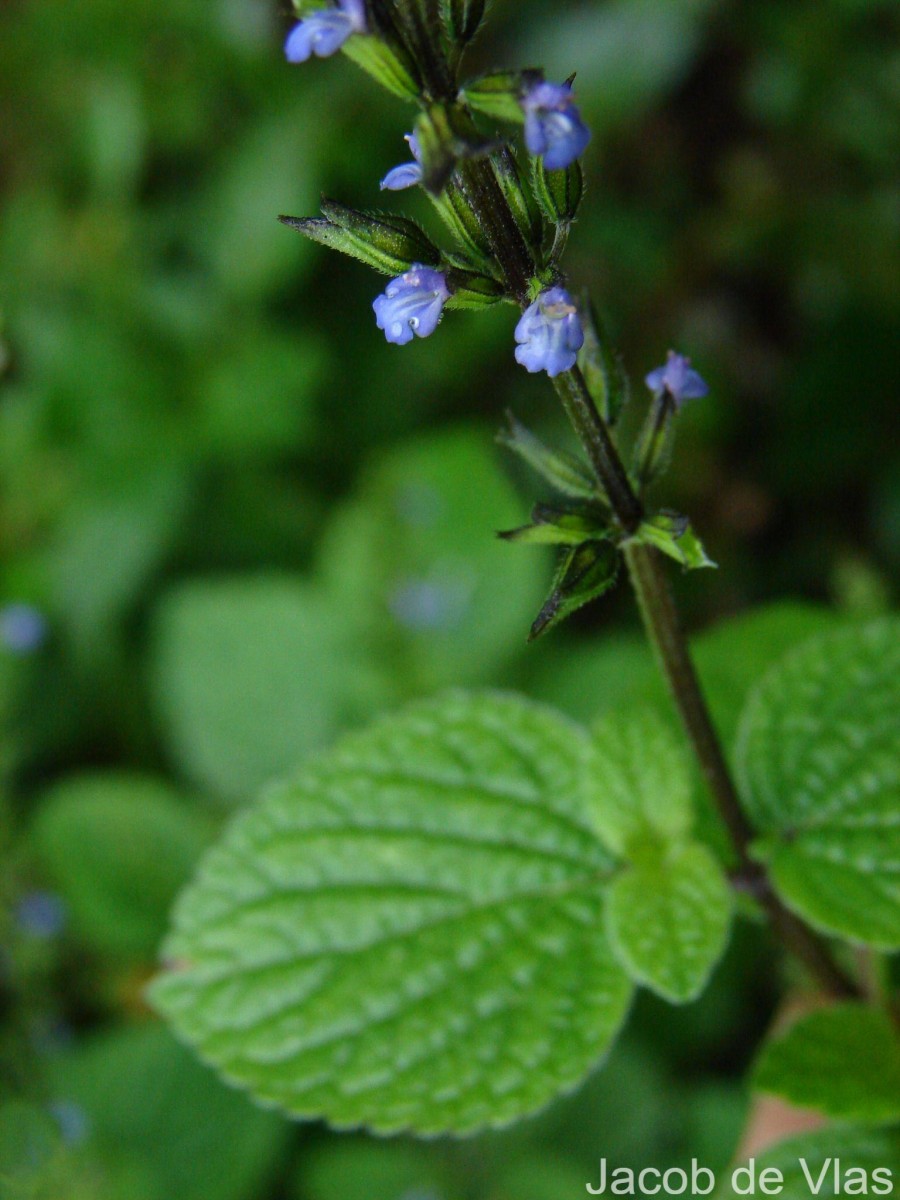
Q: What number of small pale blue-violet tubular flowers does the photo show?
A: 6